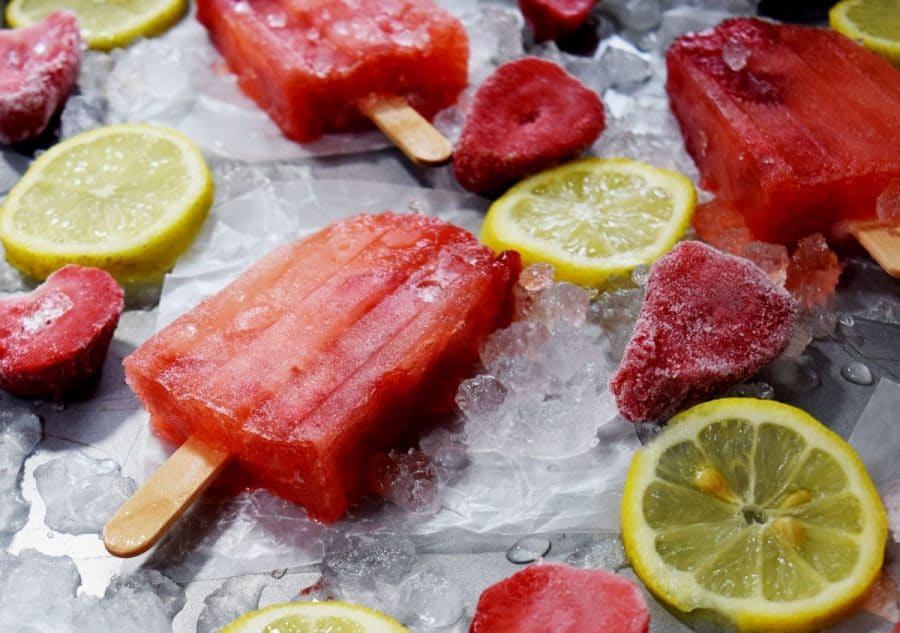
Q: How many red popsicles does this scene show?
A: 3